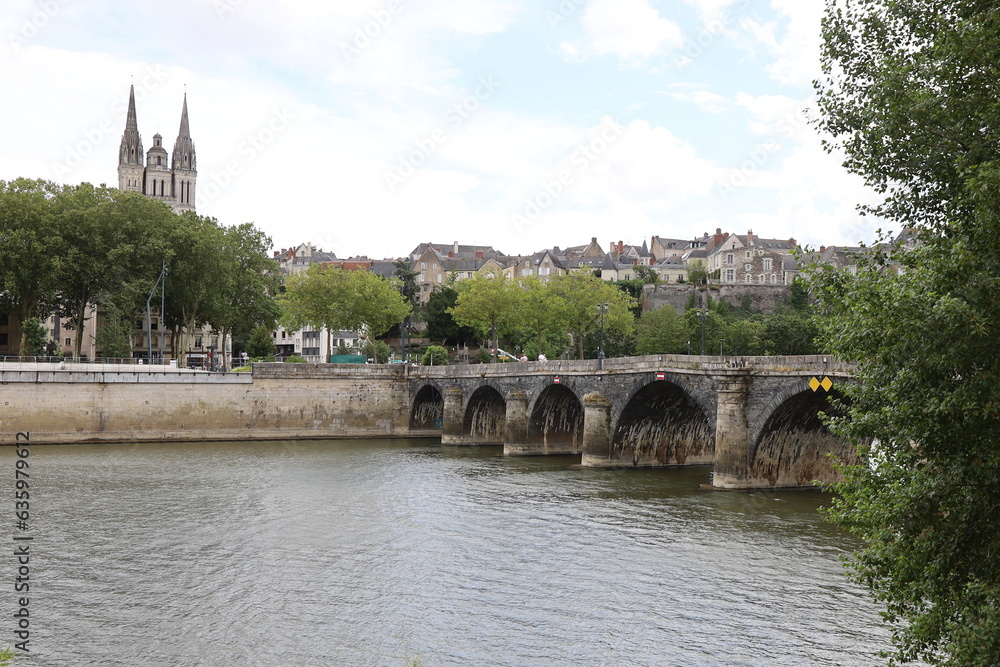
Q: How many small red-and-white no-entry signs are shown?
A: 2